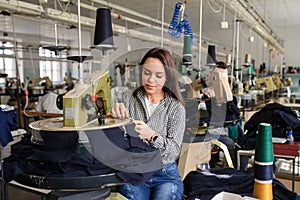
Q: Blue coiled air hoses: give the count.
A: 1